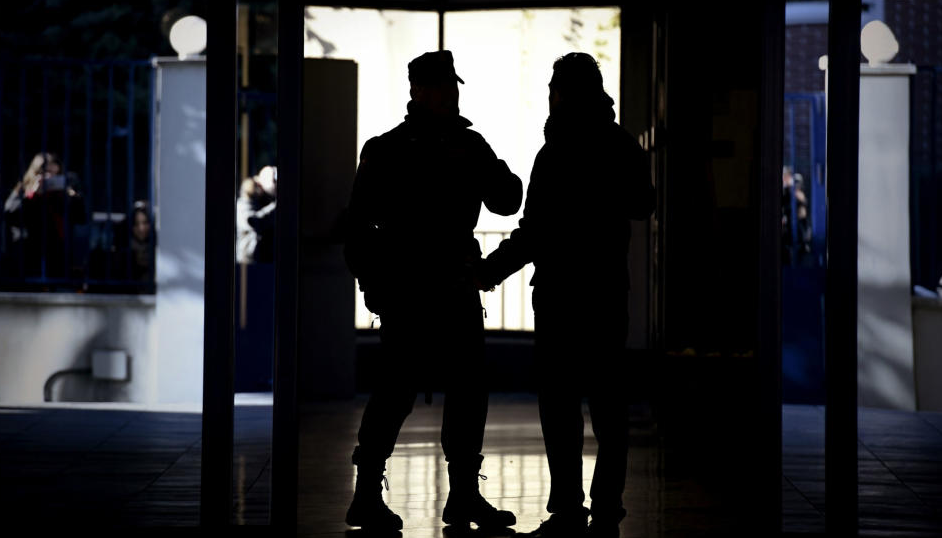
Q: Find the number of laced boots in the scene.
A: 2